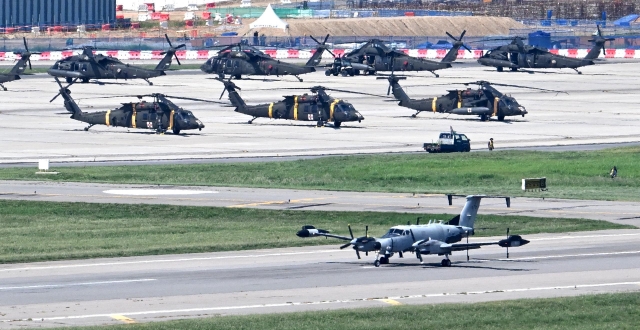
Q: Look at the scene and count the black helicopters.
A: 8